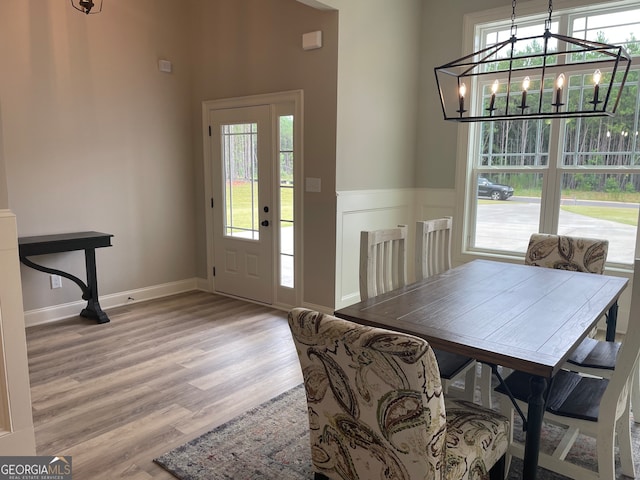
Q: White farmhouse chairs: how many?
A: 4